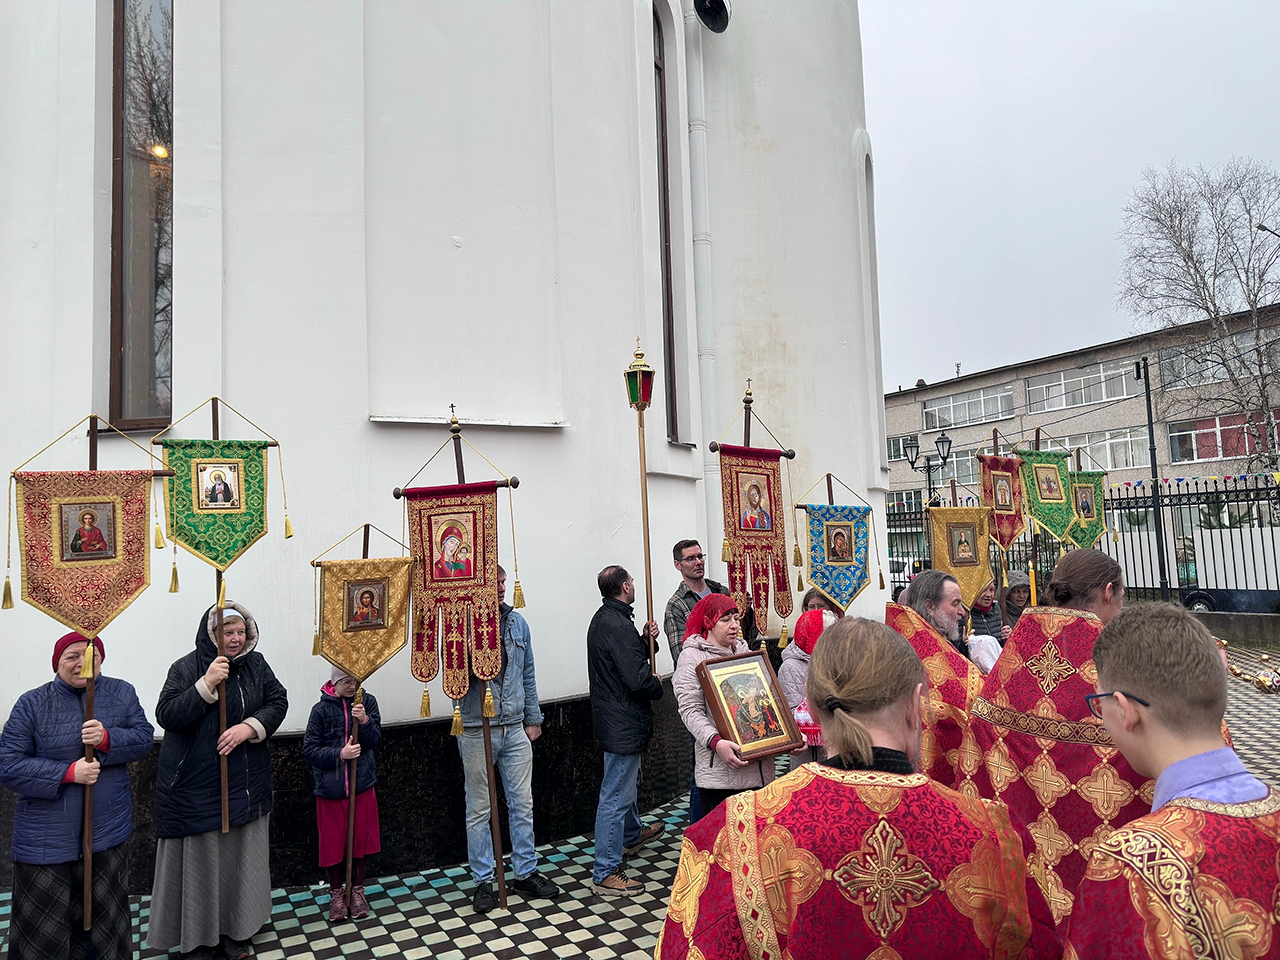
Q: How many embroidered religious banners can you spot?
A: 10